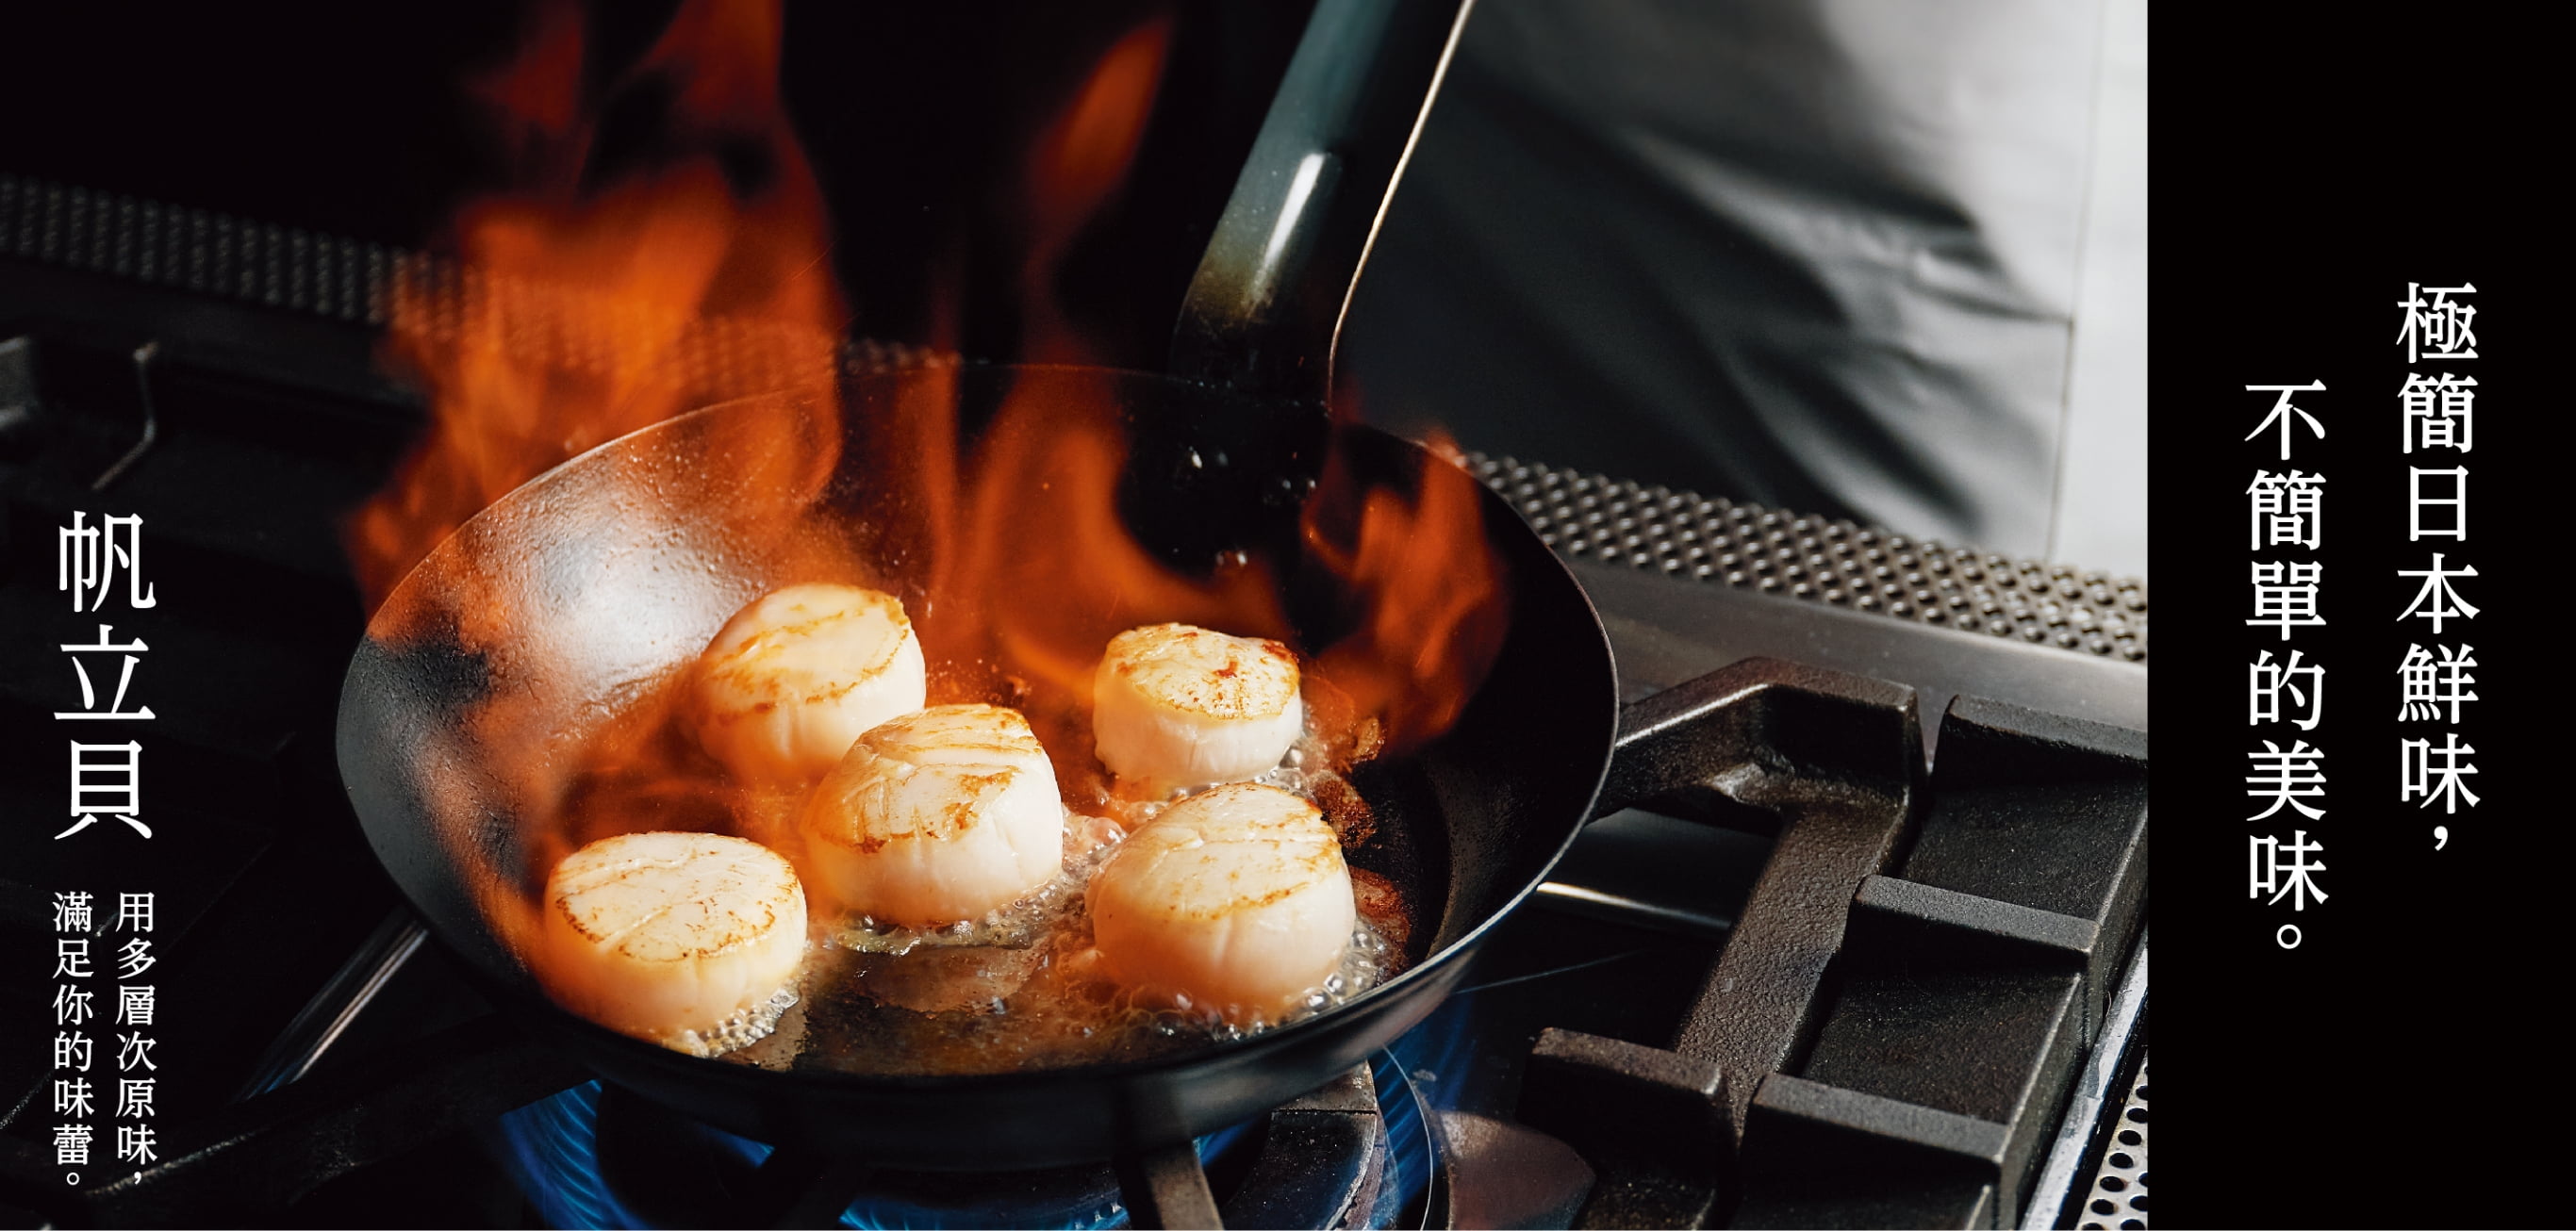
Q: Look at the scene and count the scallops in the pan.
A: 5